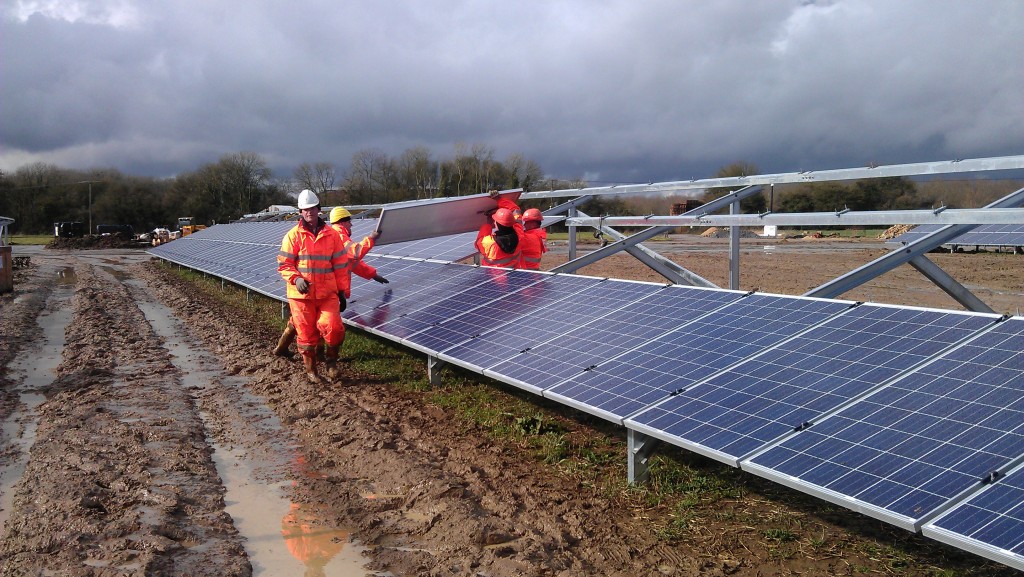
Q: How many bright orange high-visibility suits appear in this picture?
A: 4